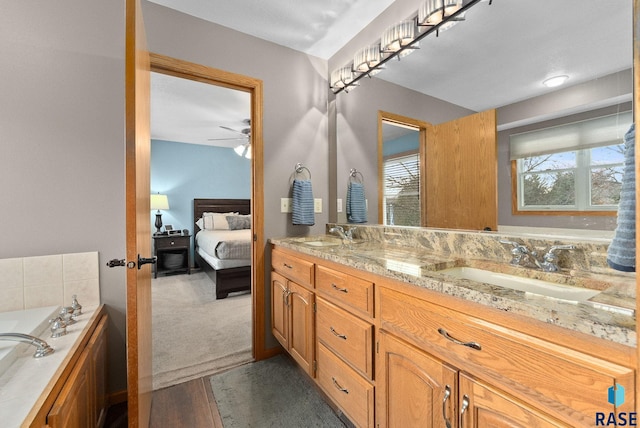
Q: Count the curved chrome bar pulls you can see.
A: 9